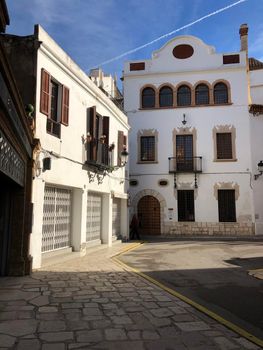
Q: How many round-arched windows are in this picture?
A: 5